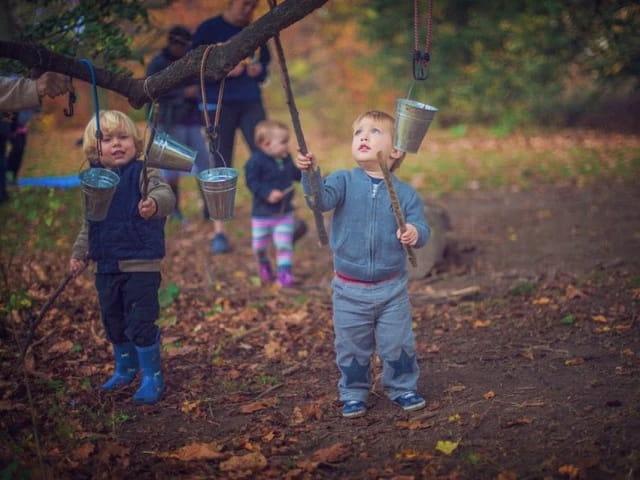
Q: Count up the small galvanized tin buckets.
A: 4